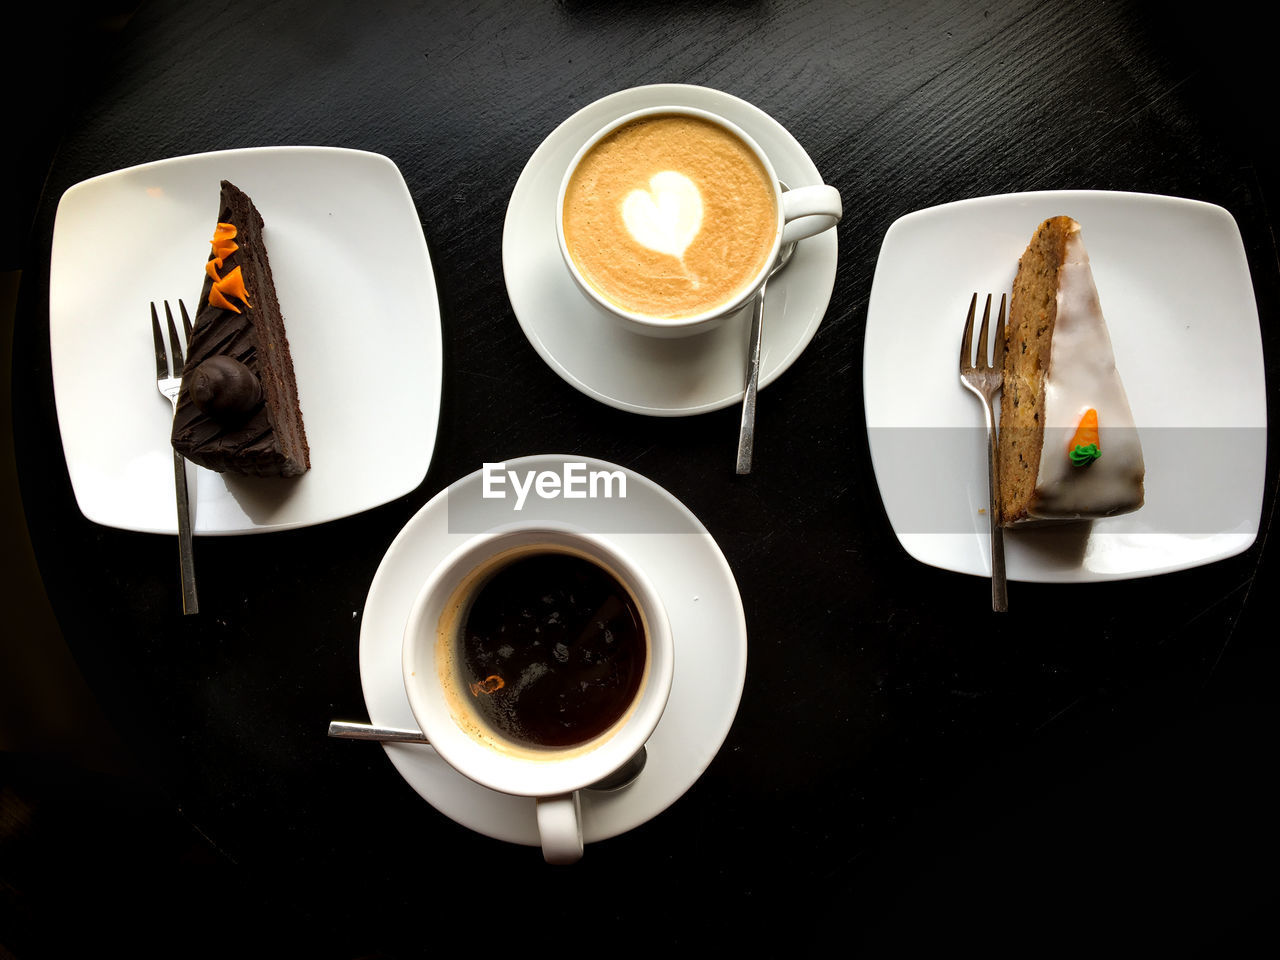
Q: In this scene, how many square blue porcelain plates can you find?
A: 0